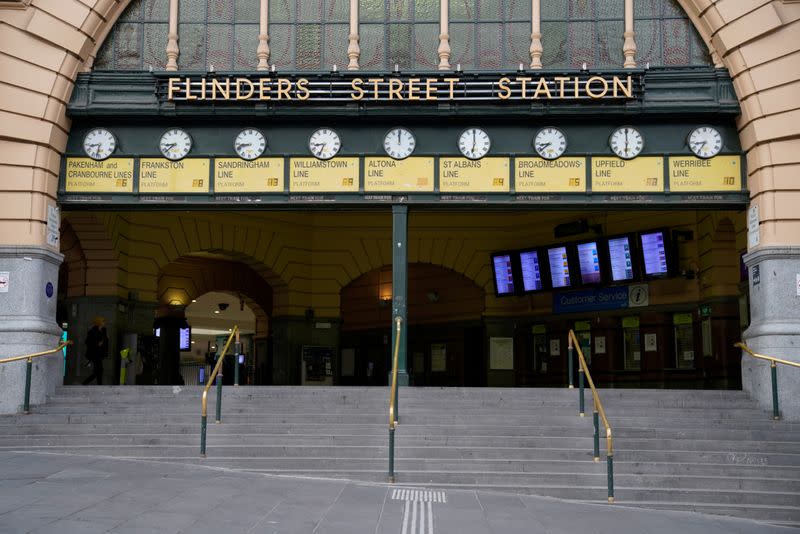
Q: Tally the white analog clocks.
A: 9